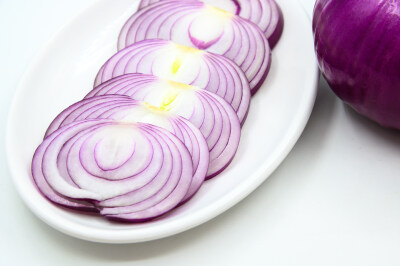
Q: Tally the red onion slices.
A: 6